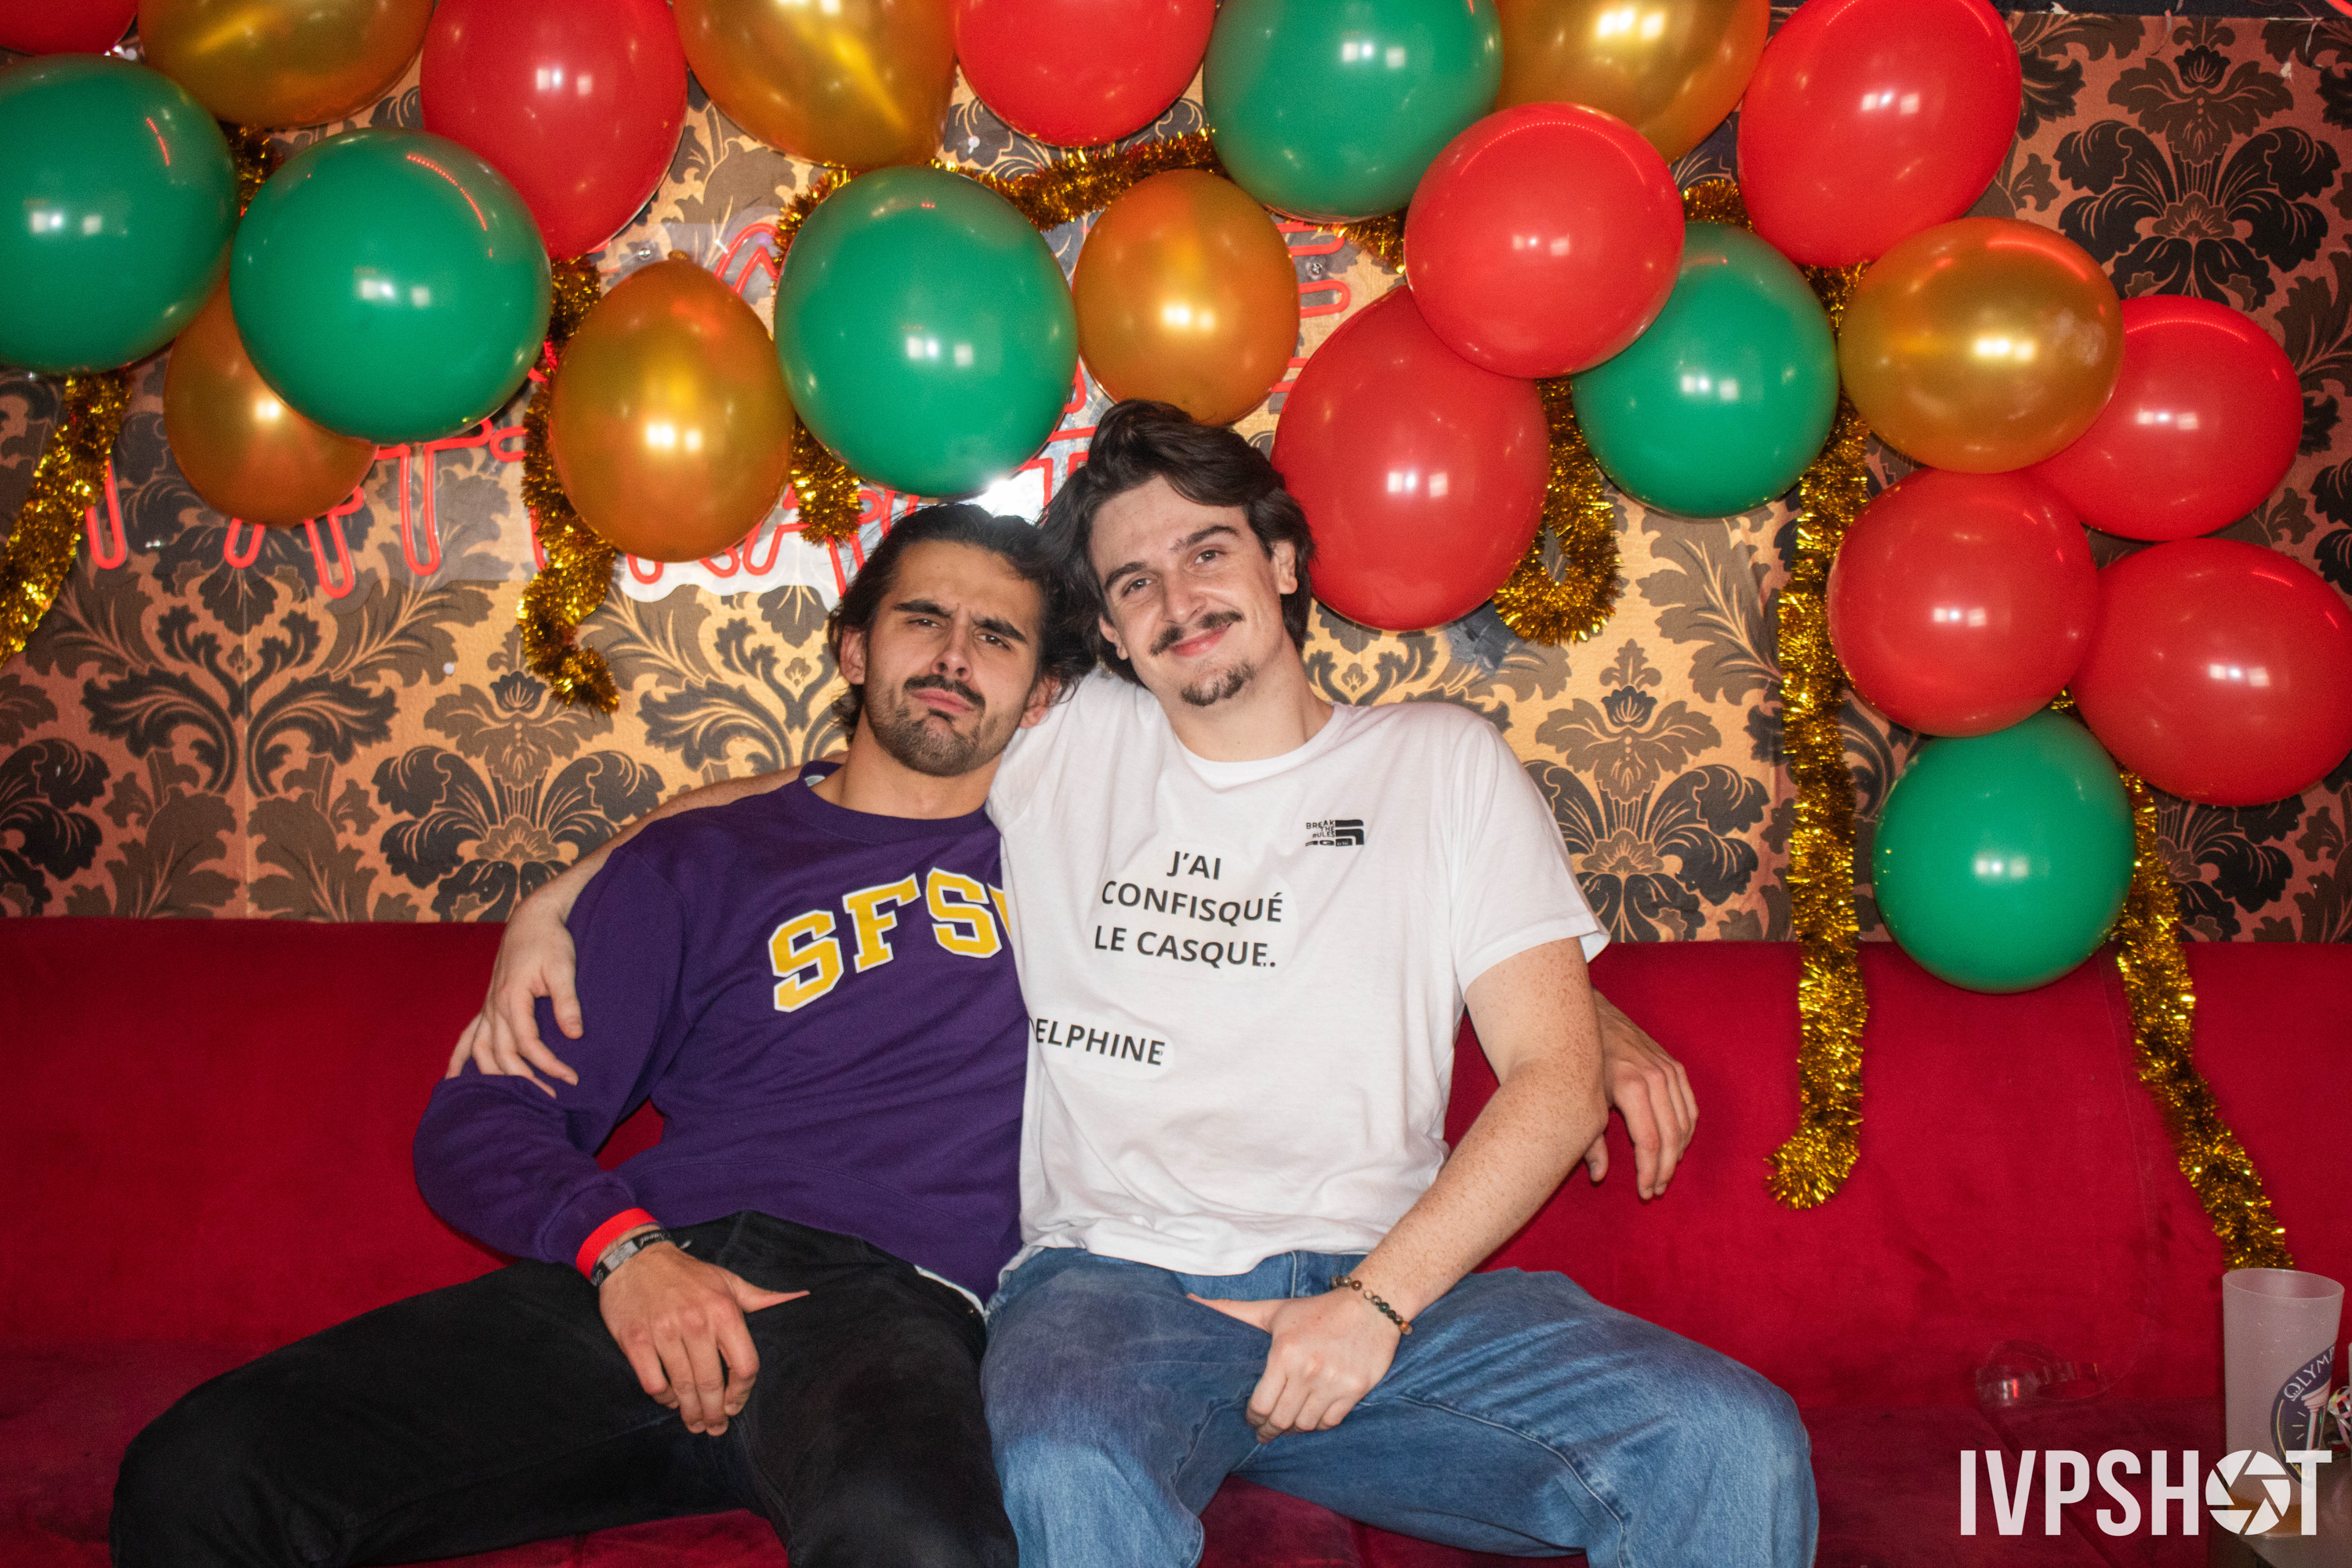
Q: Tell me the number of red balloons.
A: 9